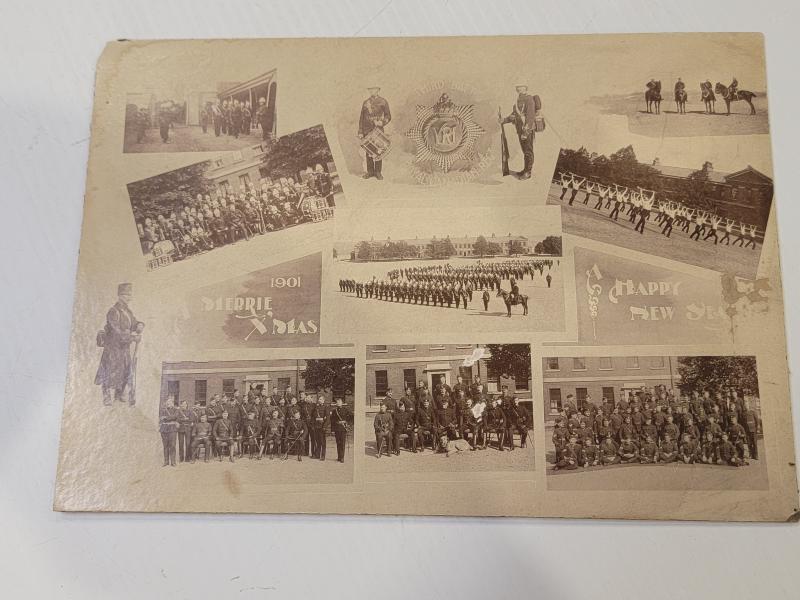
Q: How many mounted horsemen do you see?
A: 5